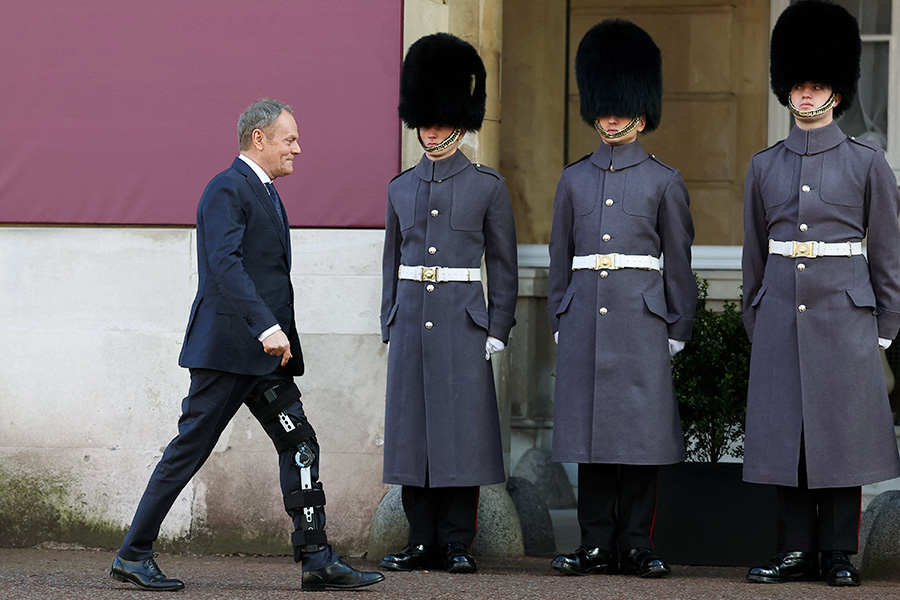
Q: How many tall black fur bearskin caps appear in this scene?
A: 3